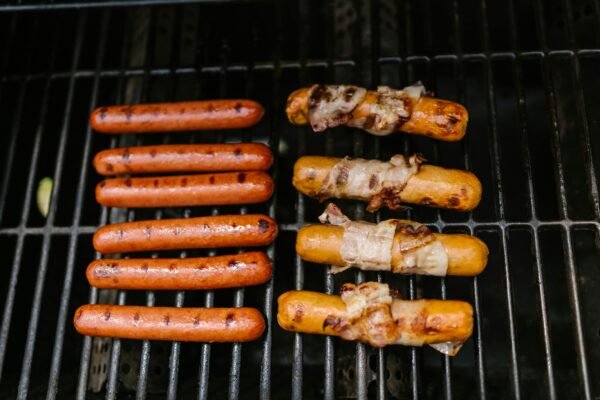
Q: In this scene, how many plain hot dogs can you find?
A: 6